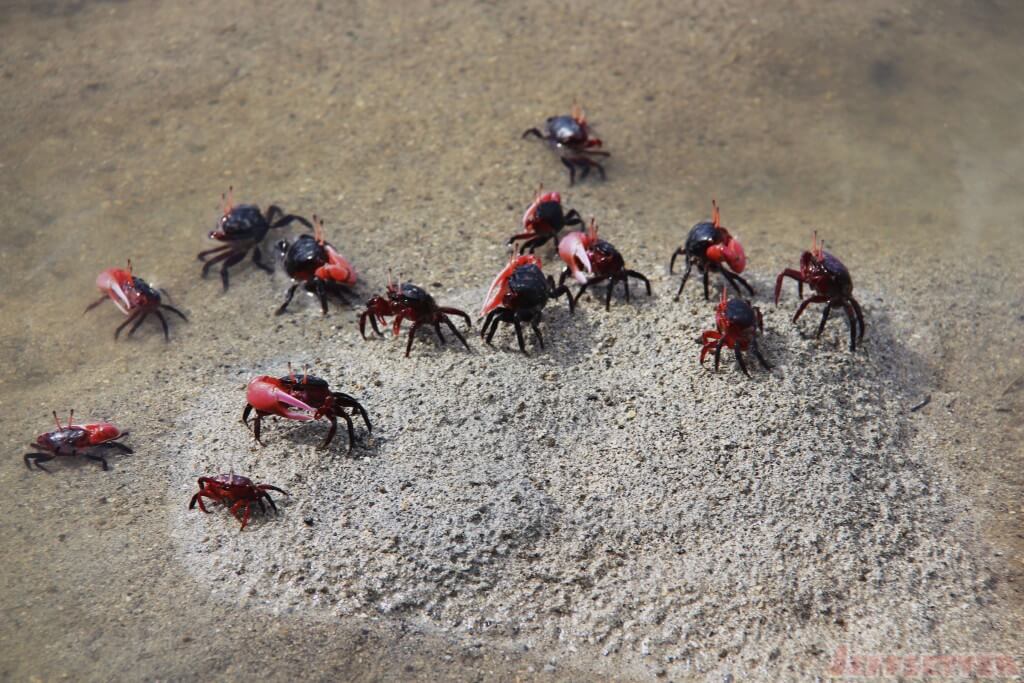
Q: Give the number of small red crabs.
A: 14